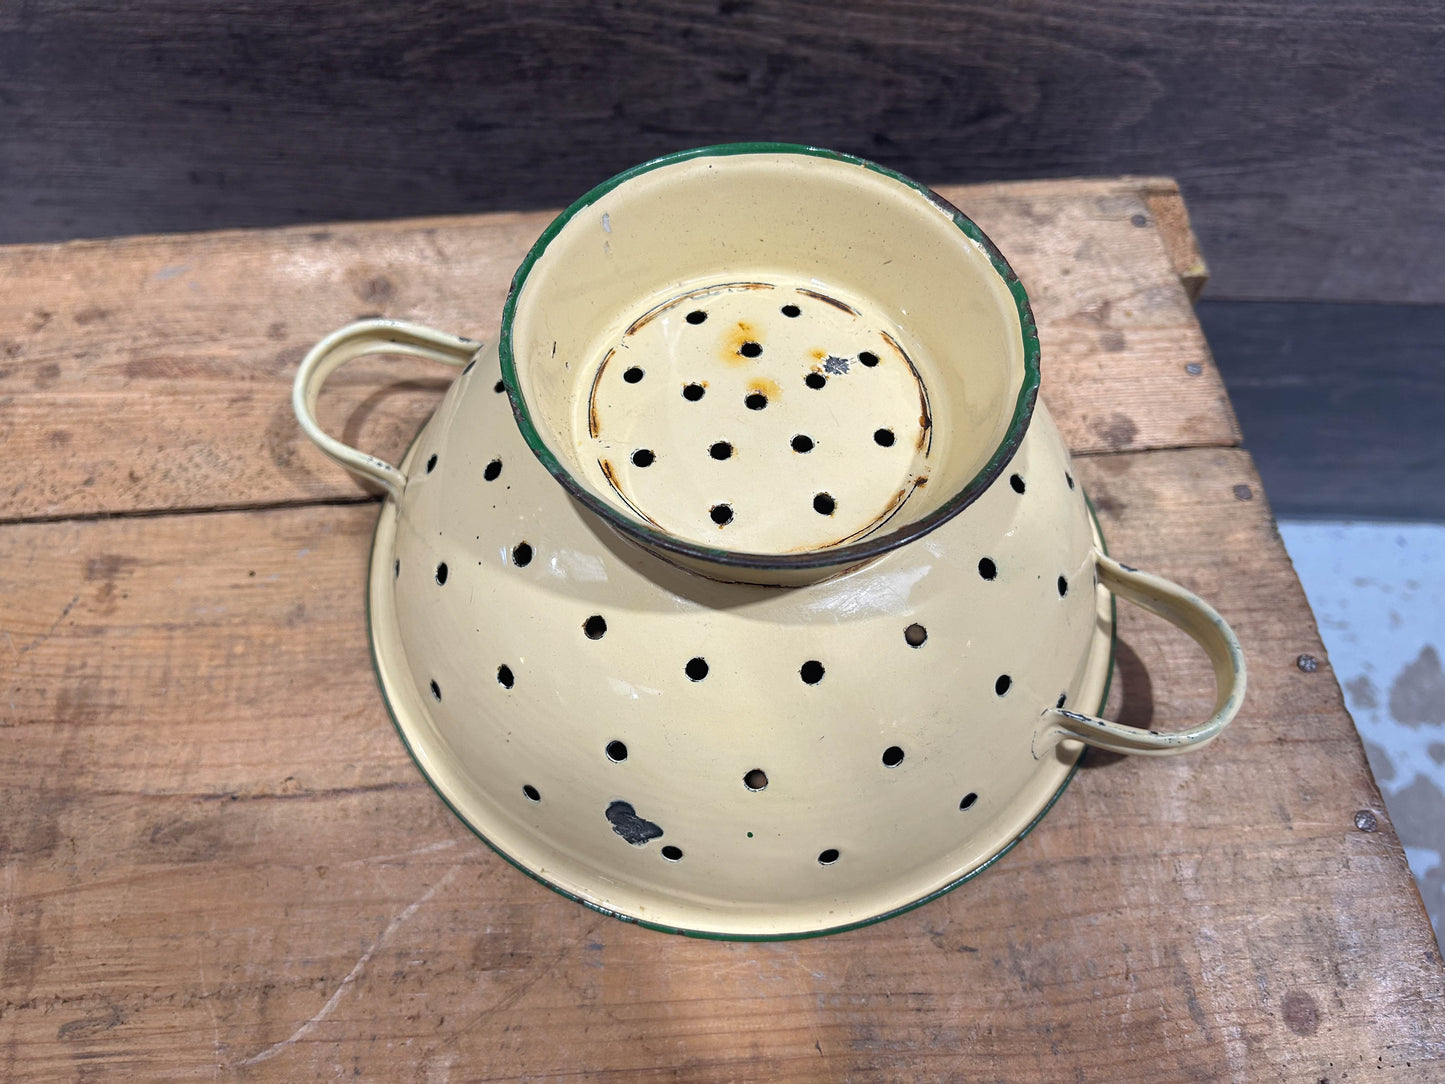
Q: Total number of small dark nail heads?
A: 5